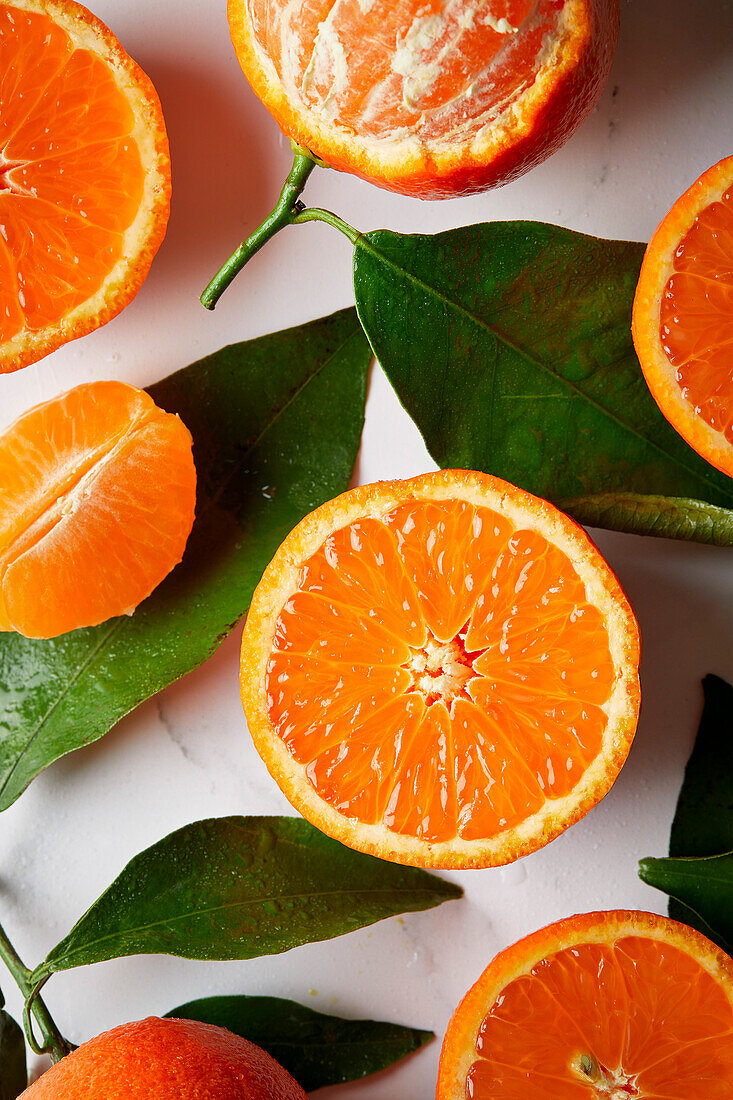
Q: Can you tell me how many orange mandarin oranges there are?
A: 7